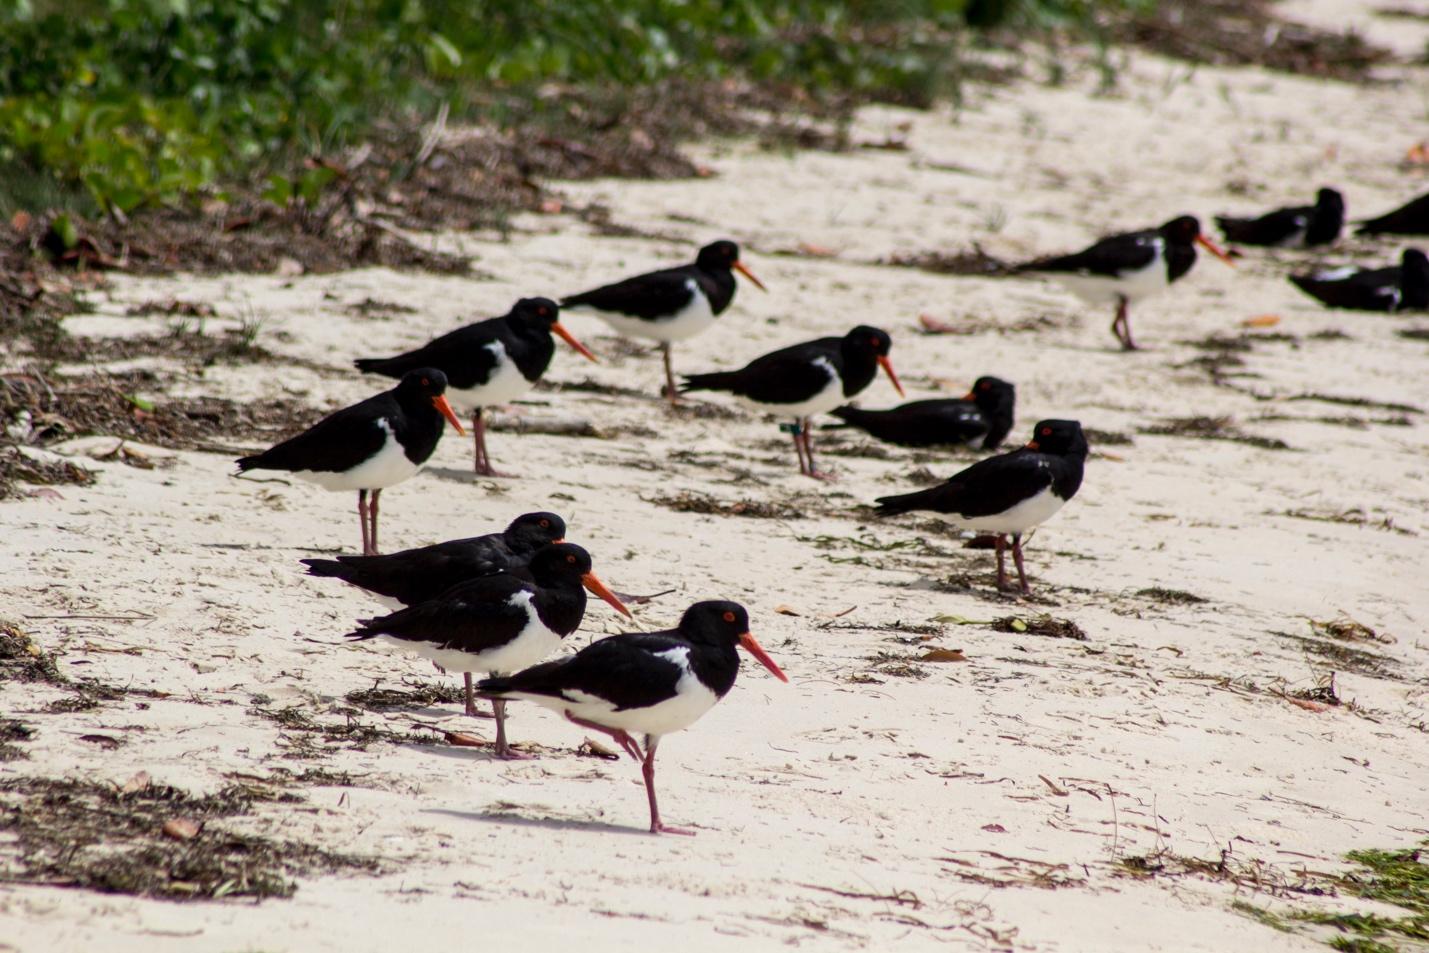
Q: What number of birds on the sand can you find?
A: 13